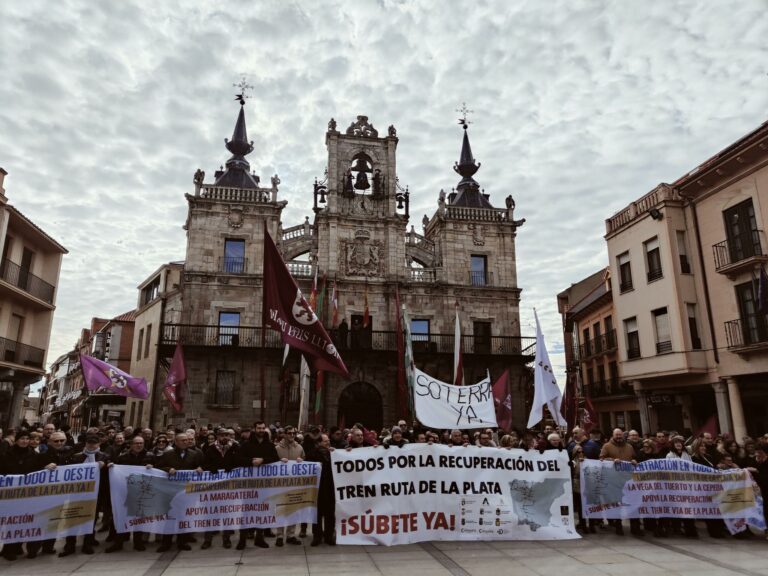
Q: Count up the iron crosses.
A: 2